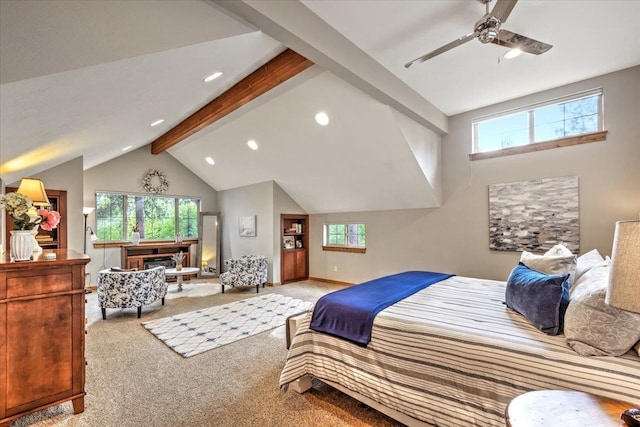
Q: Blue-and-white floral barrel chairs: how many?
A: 2